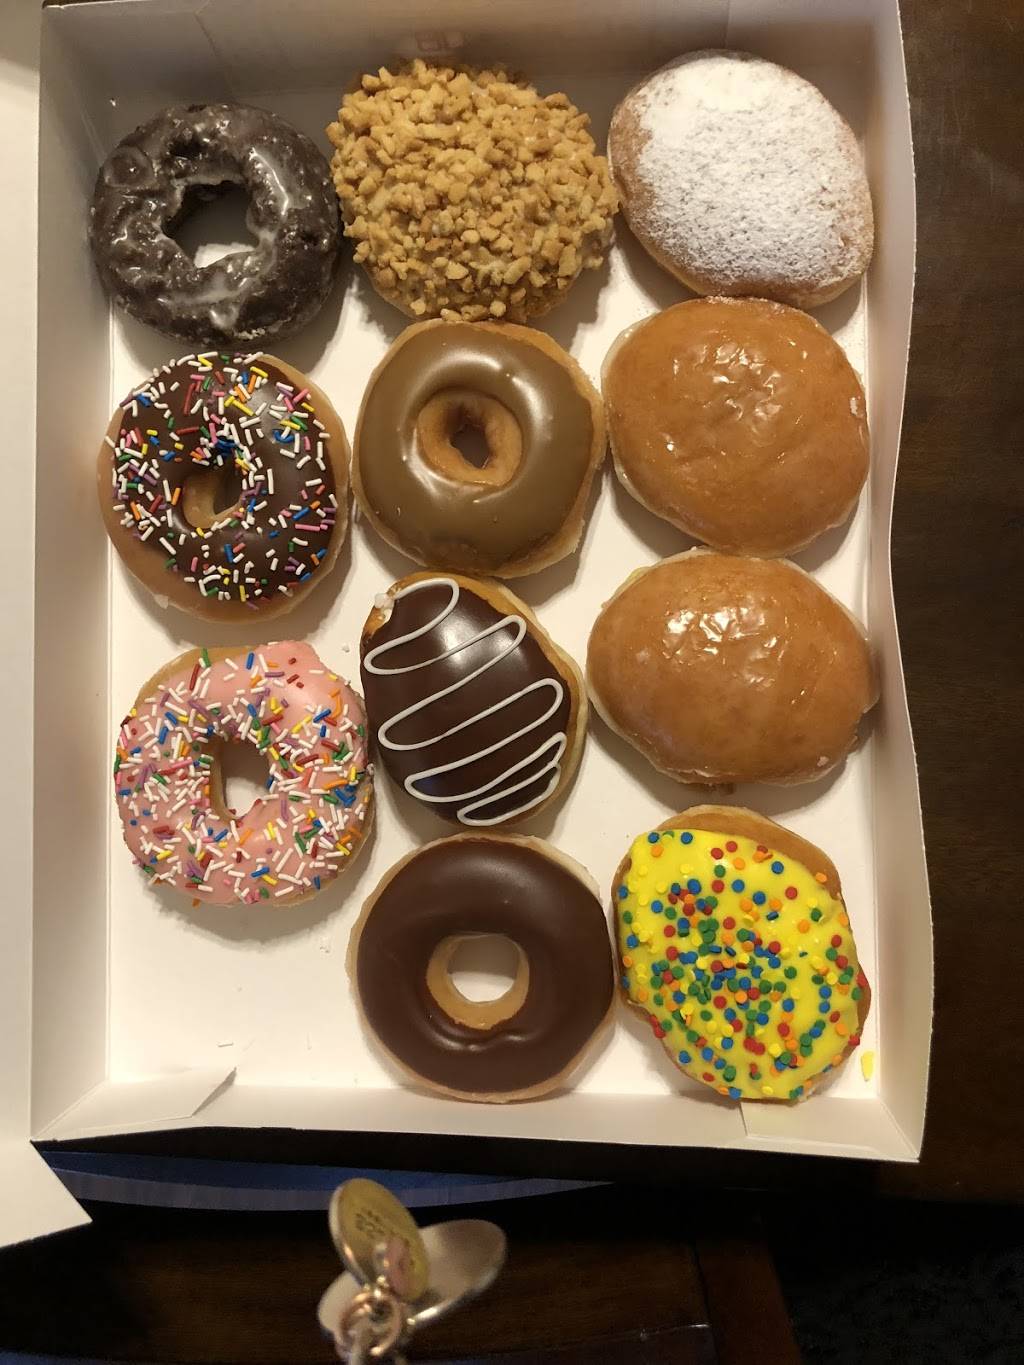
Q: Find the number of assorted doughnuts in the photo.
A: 11